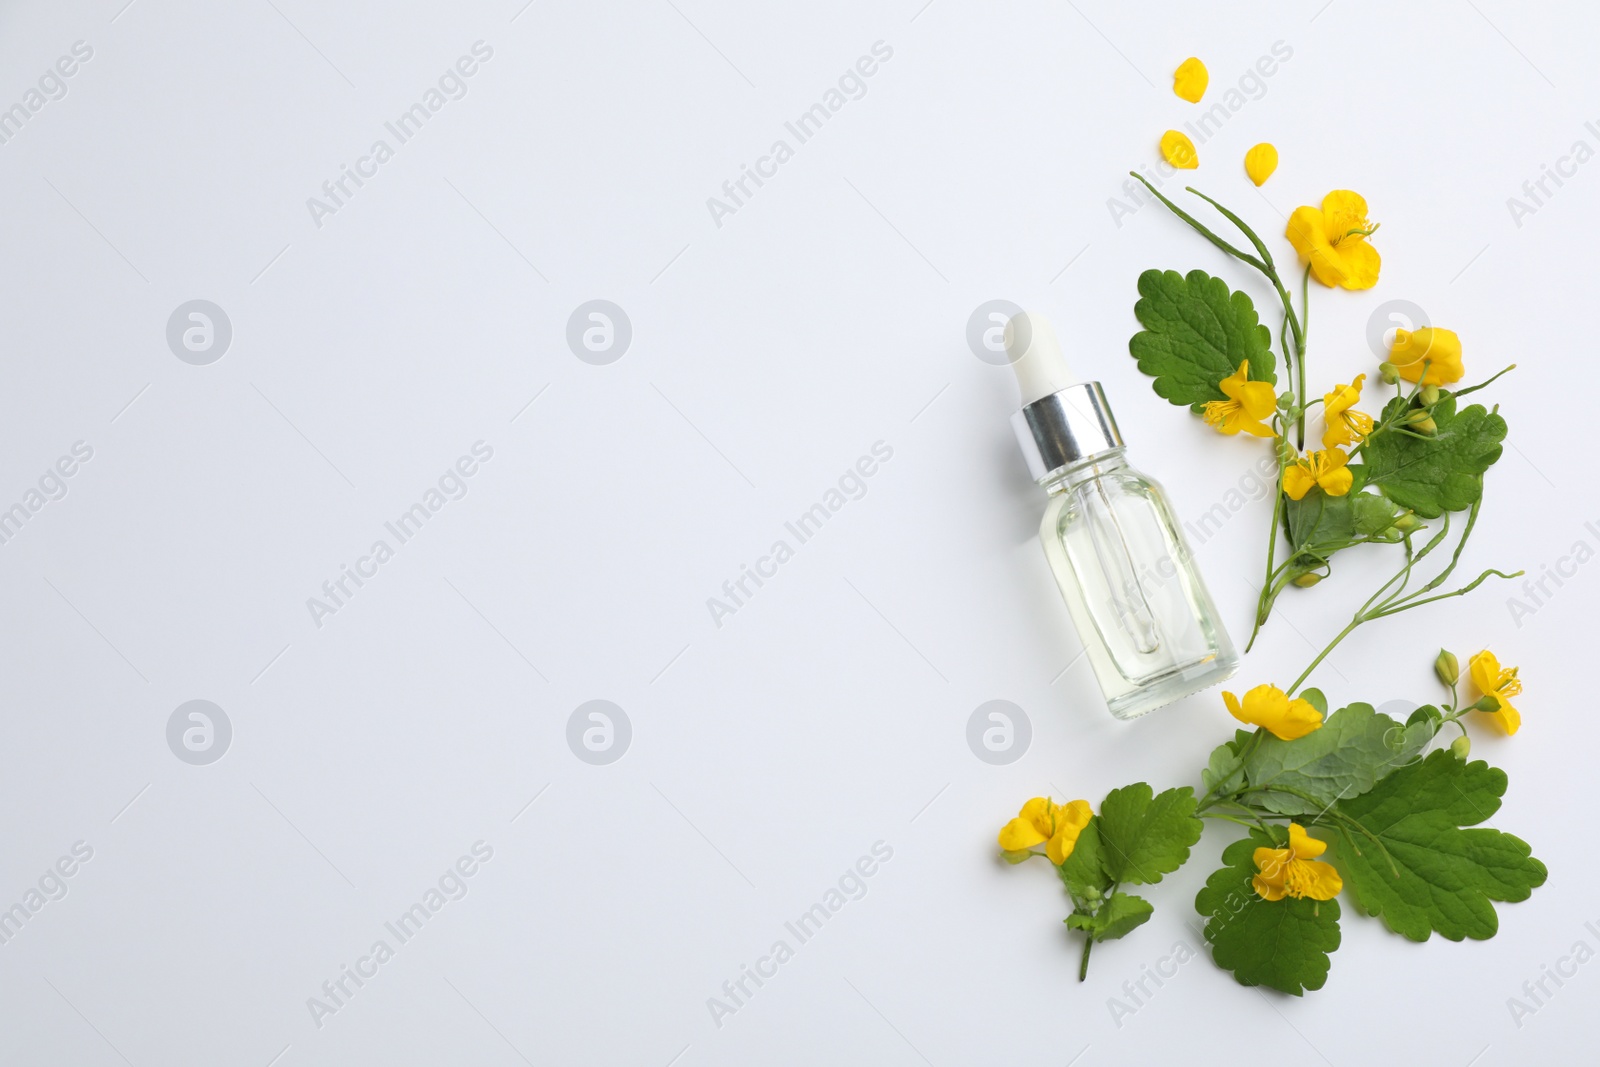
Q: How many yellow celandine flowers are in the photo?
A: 9